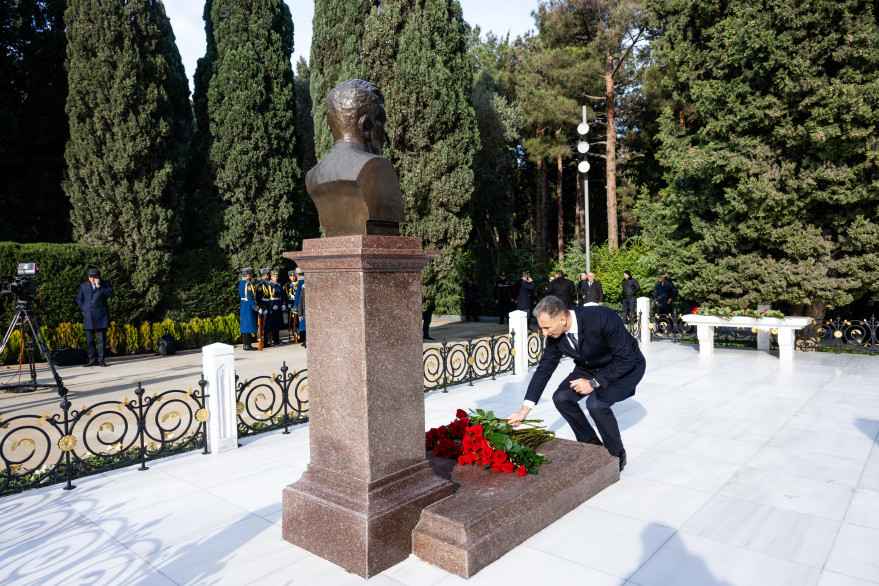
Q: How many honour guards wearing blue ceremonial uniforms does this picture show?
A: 5